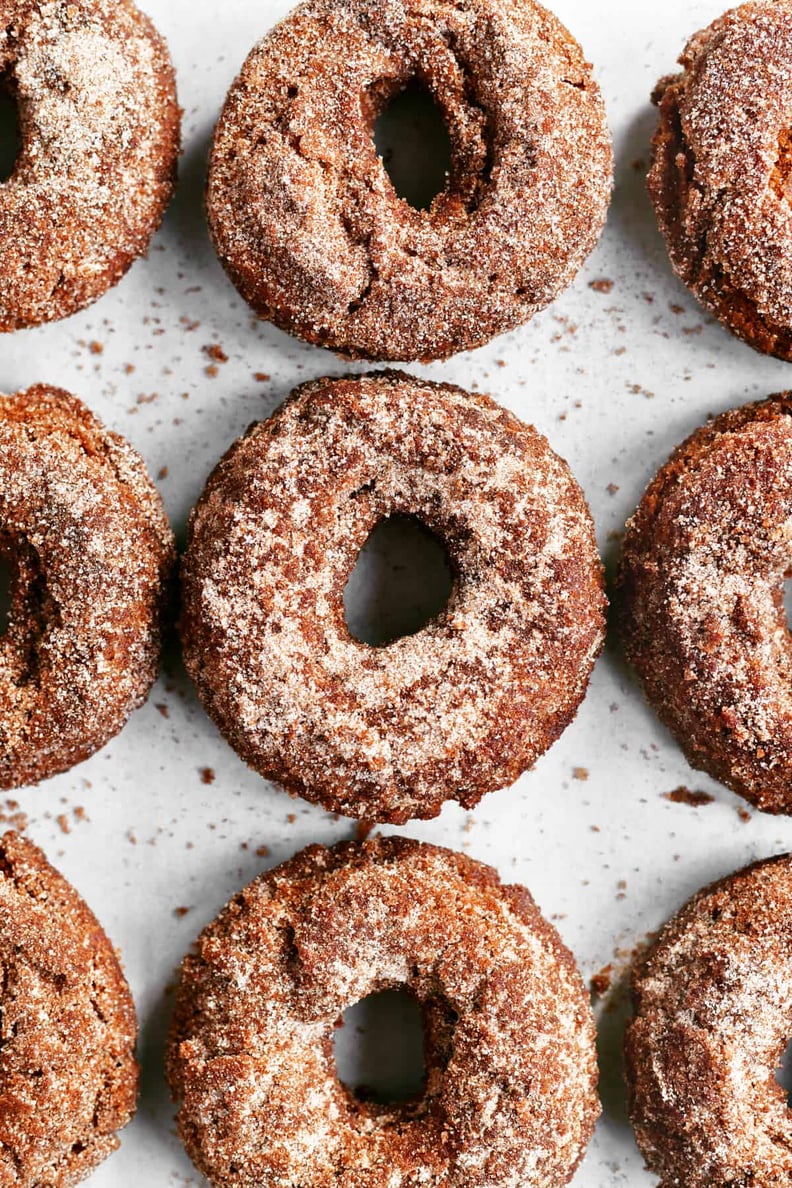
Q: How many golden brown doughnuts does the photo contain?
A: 9